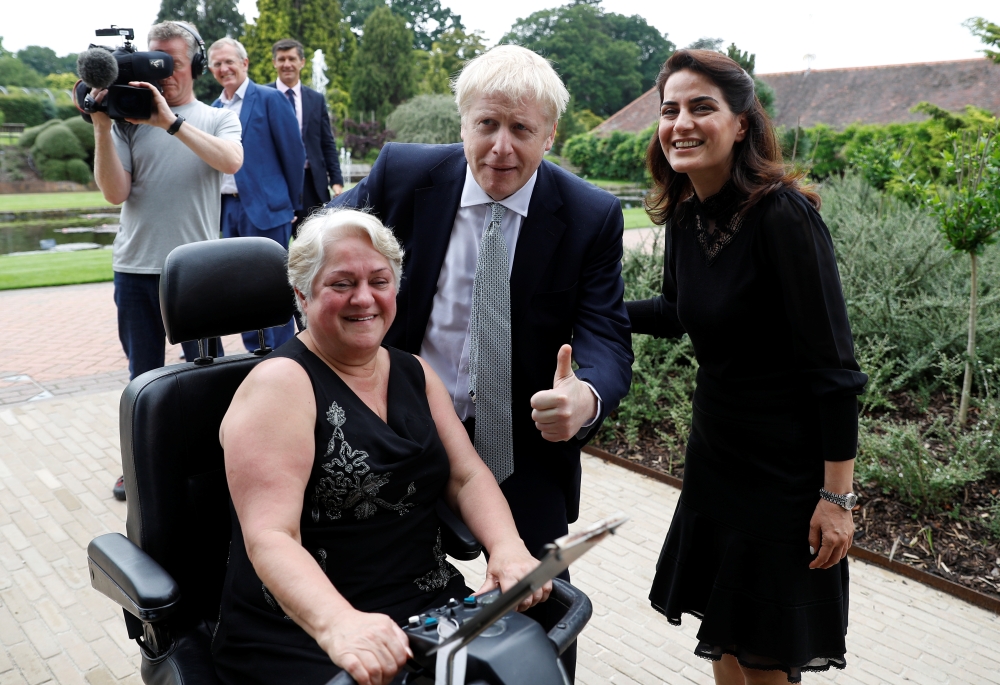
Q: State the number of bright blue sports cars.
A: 0